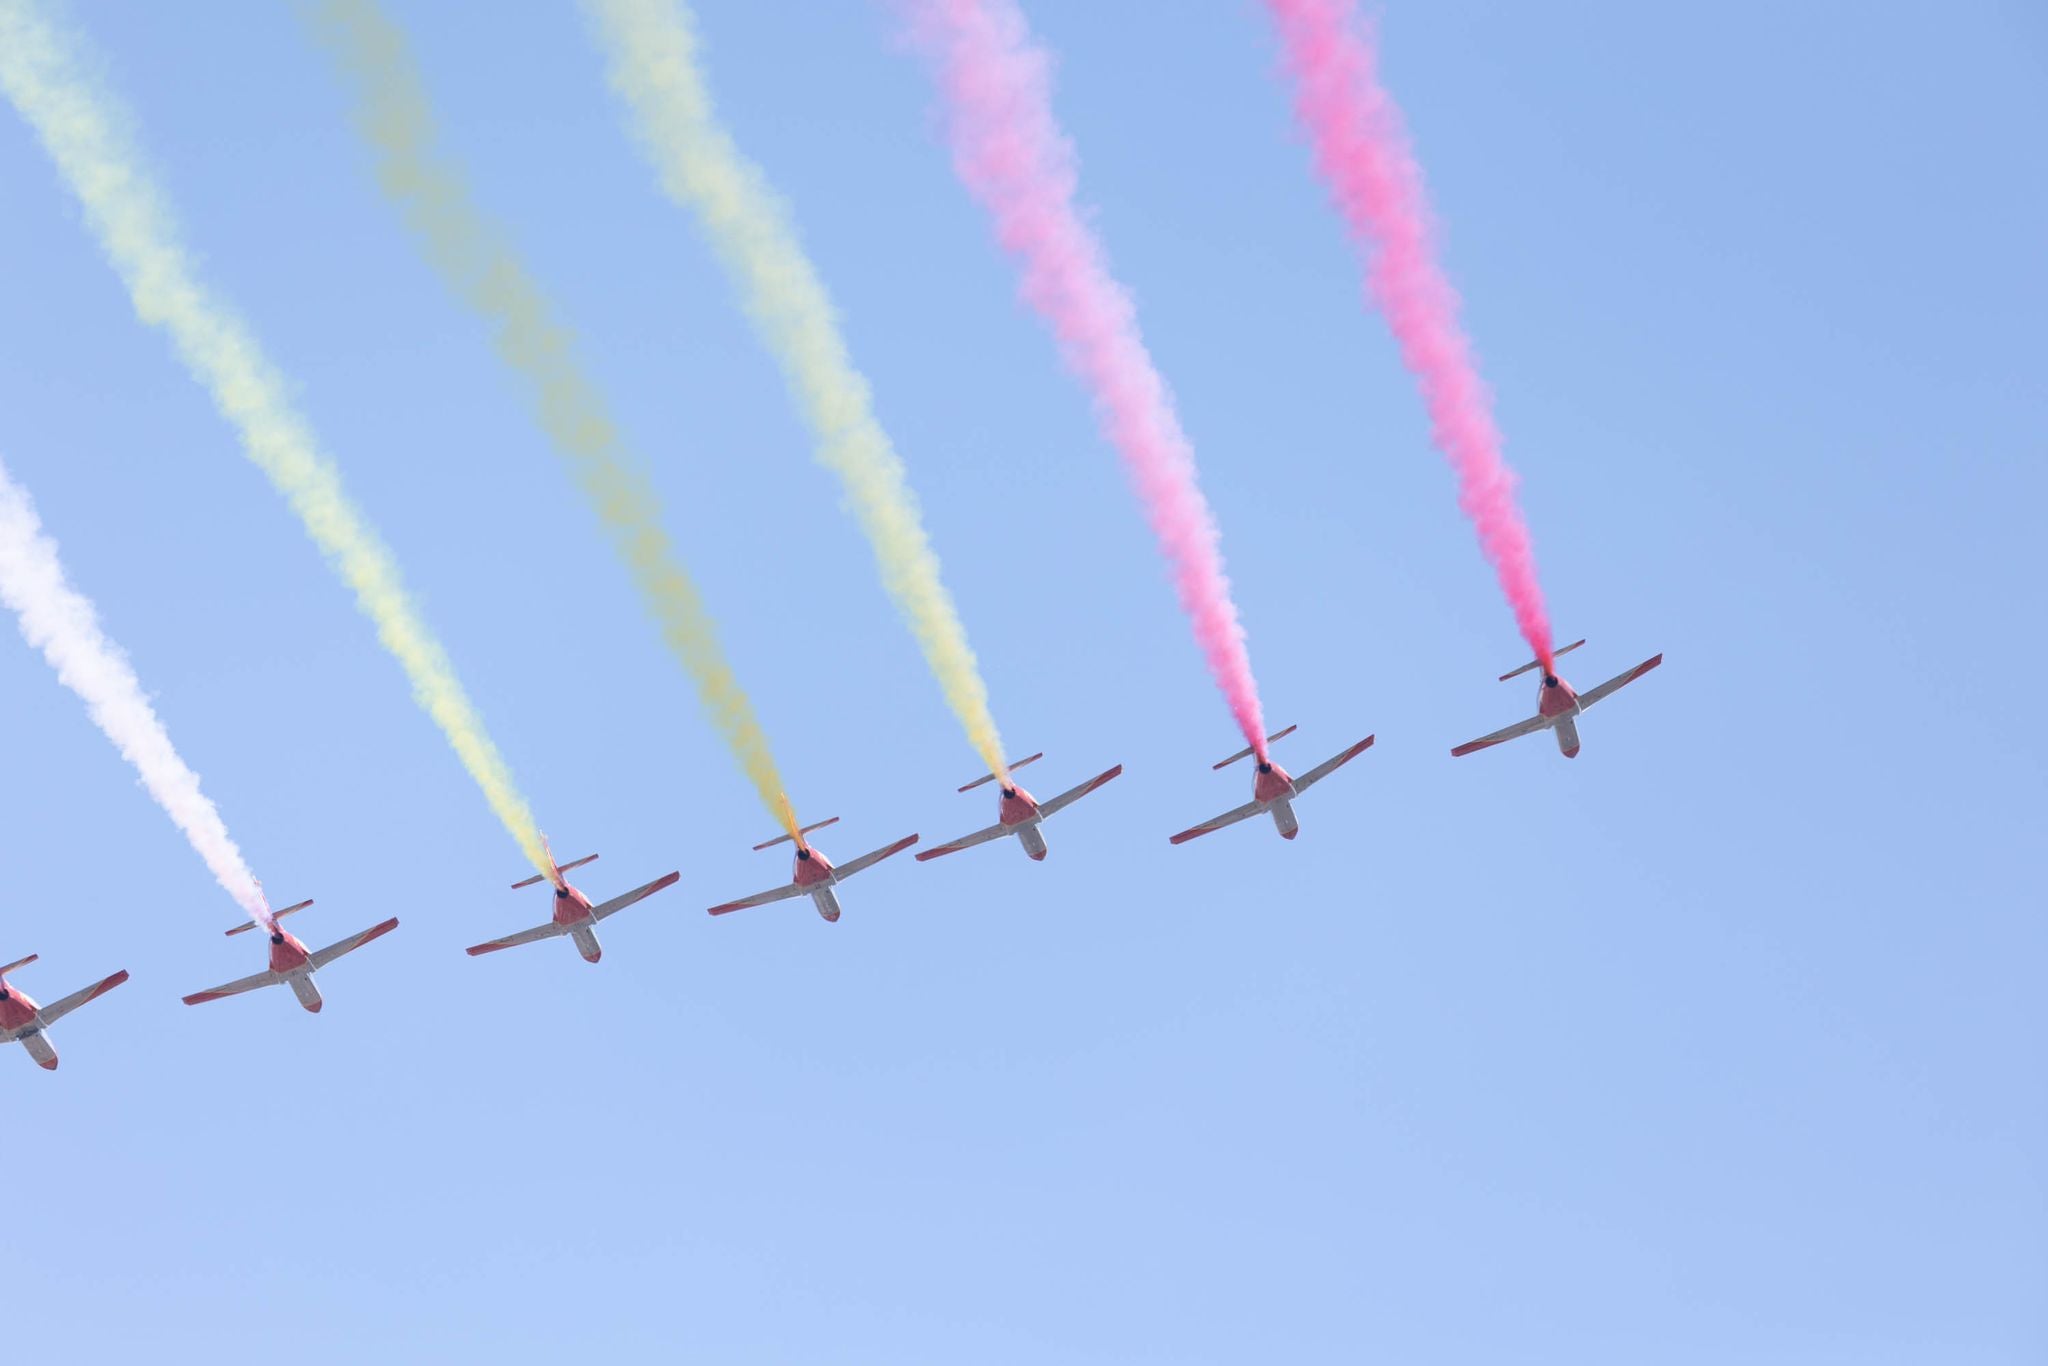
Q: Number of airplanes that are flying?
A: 7